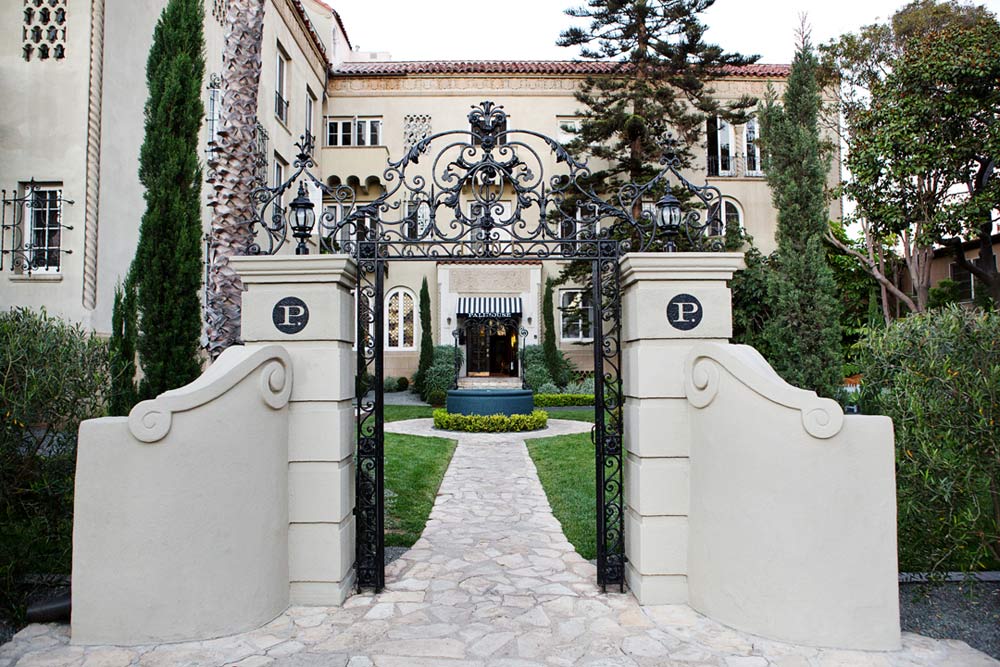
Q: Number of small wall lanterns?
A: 2